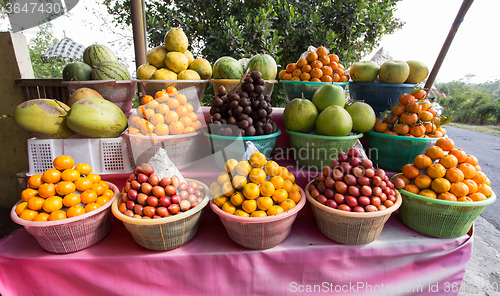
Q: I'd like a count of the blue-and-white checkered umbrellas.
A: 1